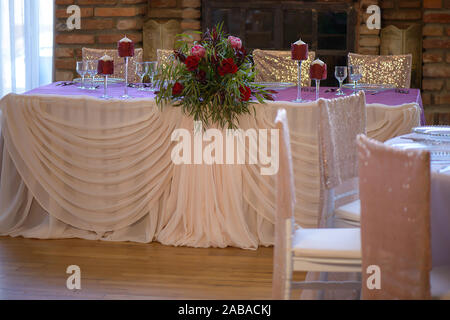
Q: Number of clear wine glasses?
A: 6